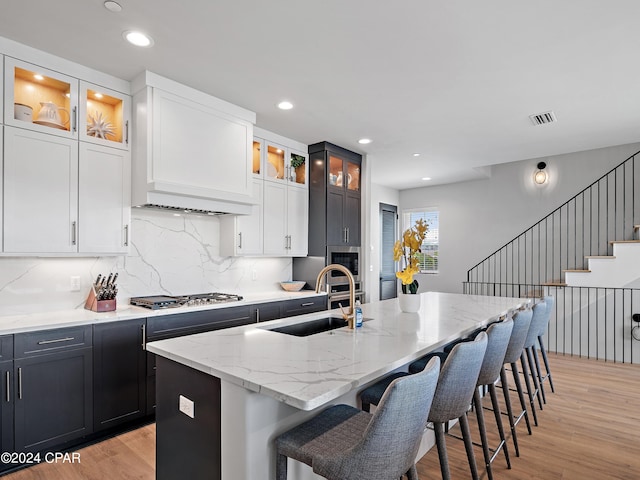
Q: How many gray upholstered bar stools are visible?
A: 6